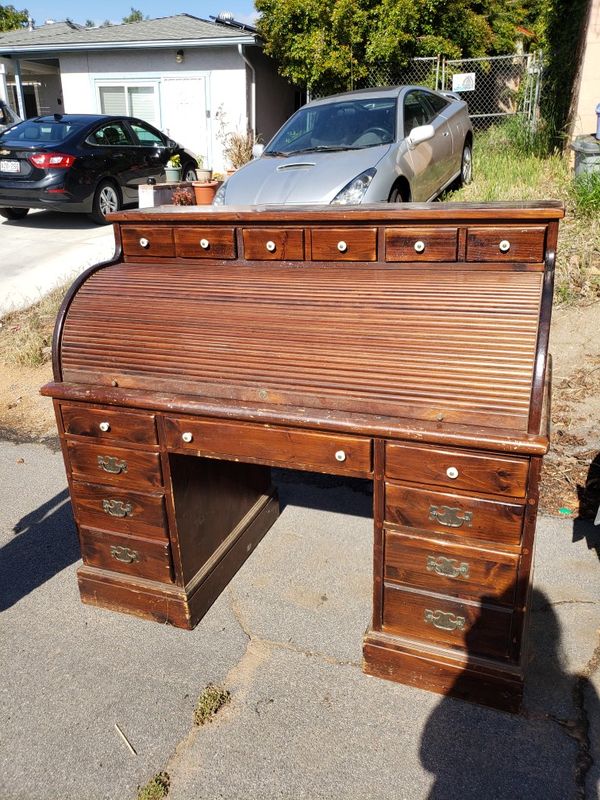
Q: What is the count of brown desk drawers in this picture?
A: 15